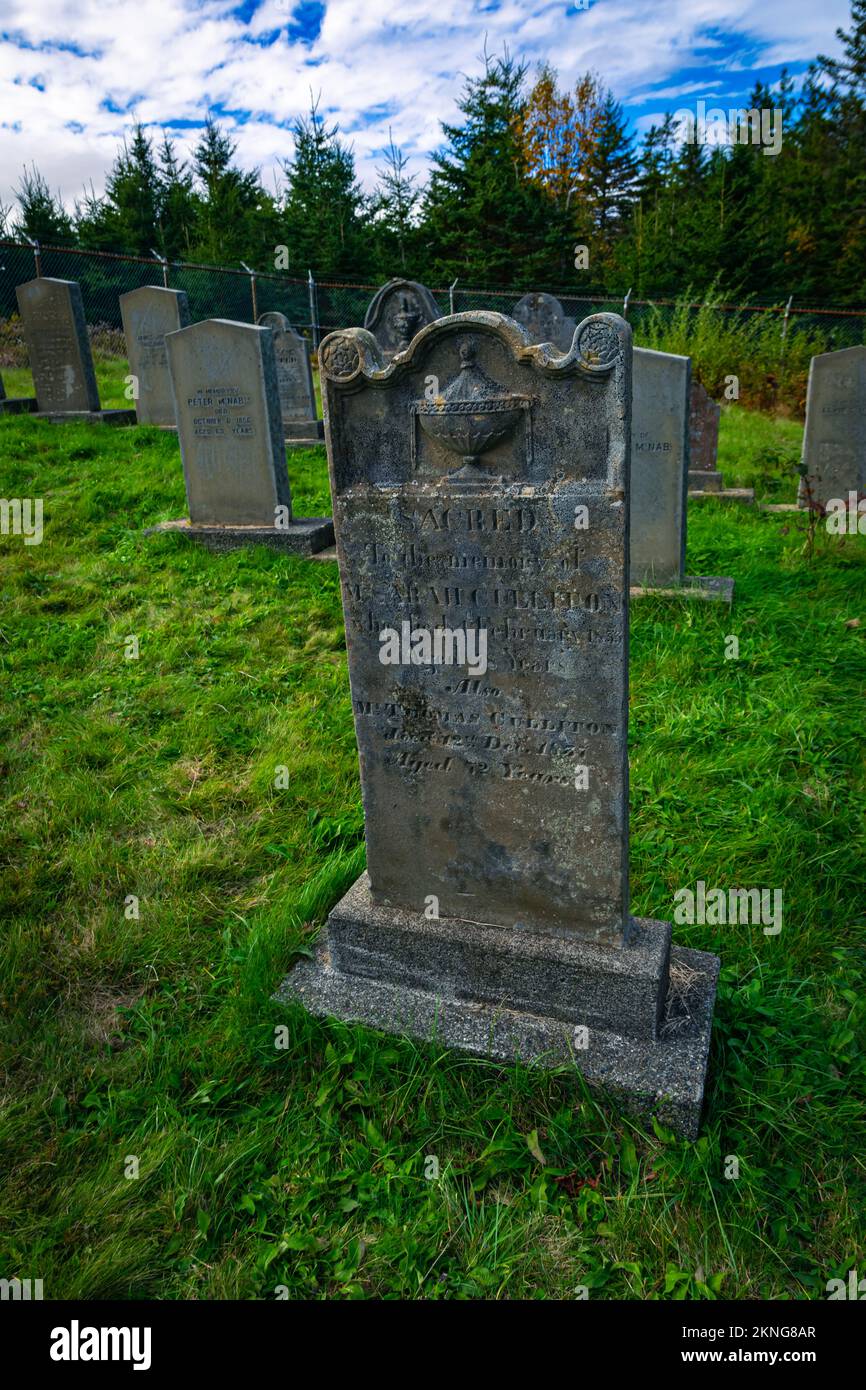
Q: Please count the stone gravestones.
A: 10